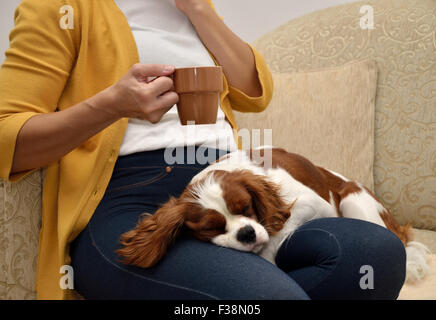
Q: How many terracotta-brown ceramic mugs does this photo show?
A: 1